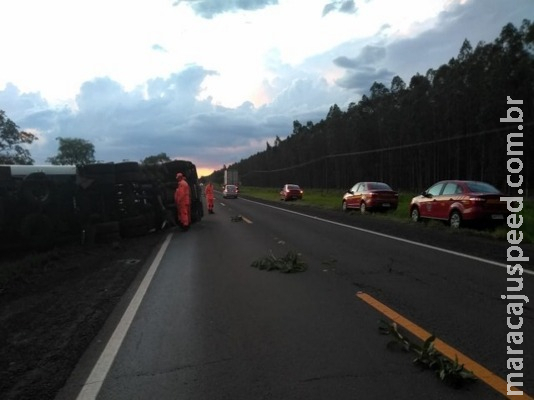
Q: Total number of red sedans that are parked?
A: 3